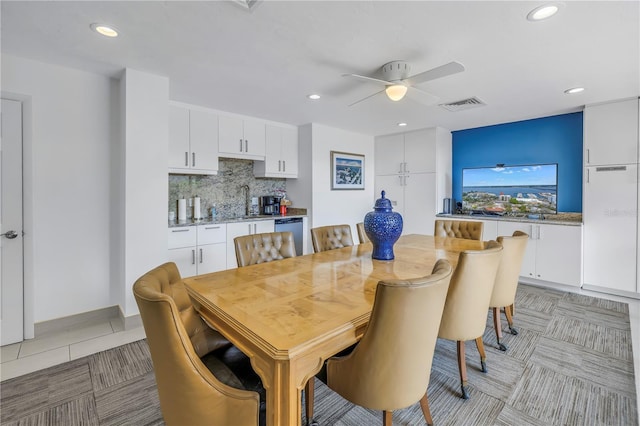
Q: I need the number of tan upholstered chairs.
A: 8